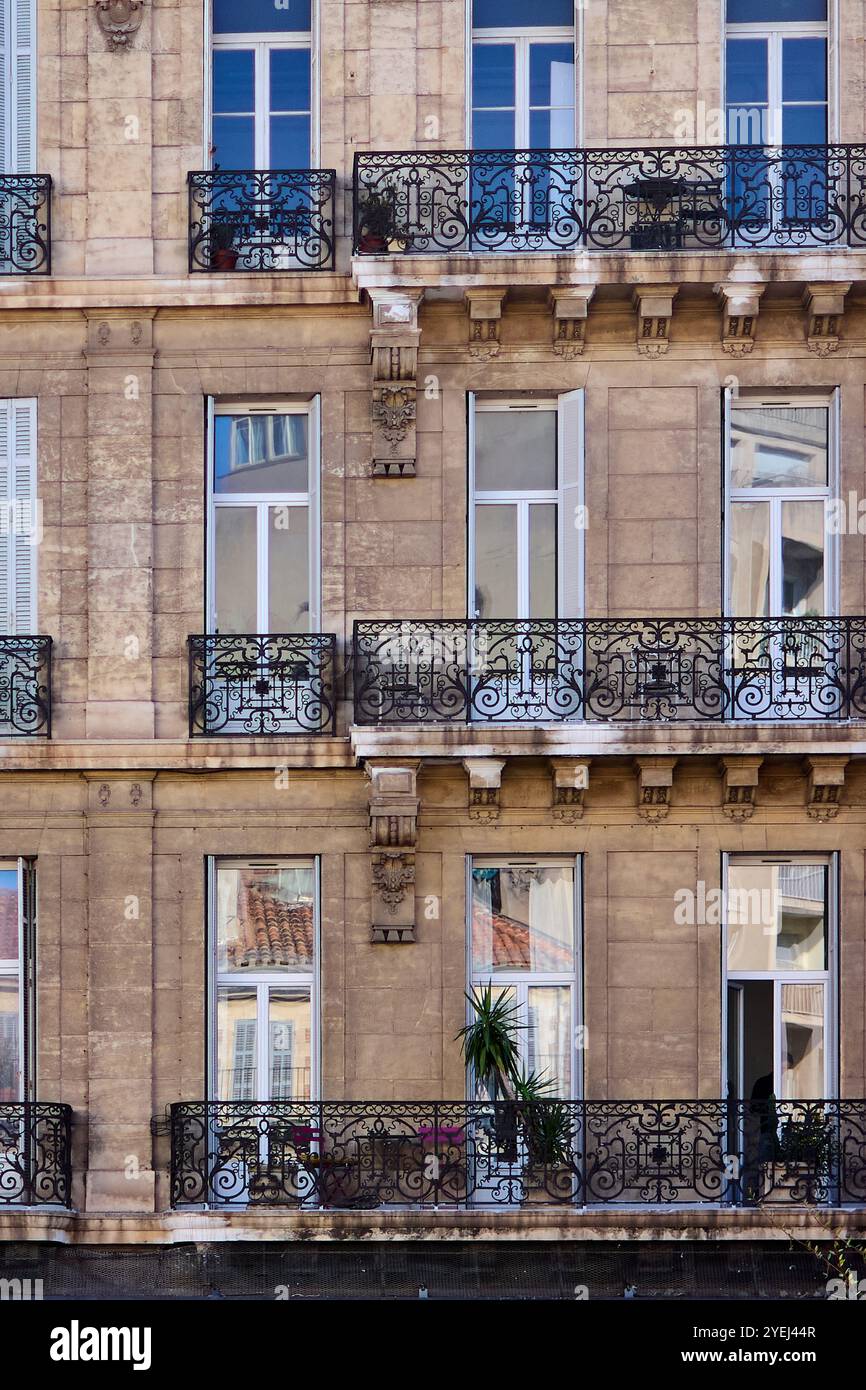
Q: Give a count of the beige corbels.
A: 12